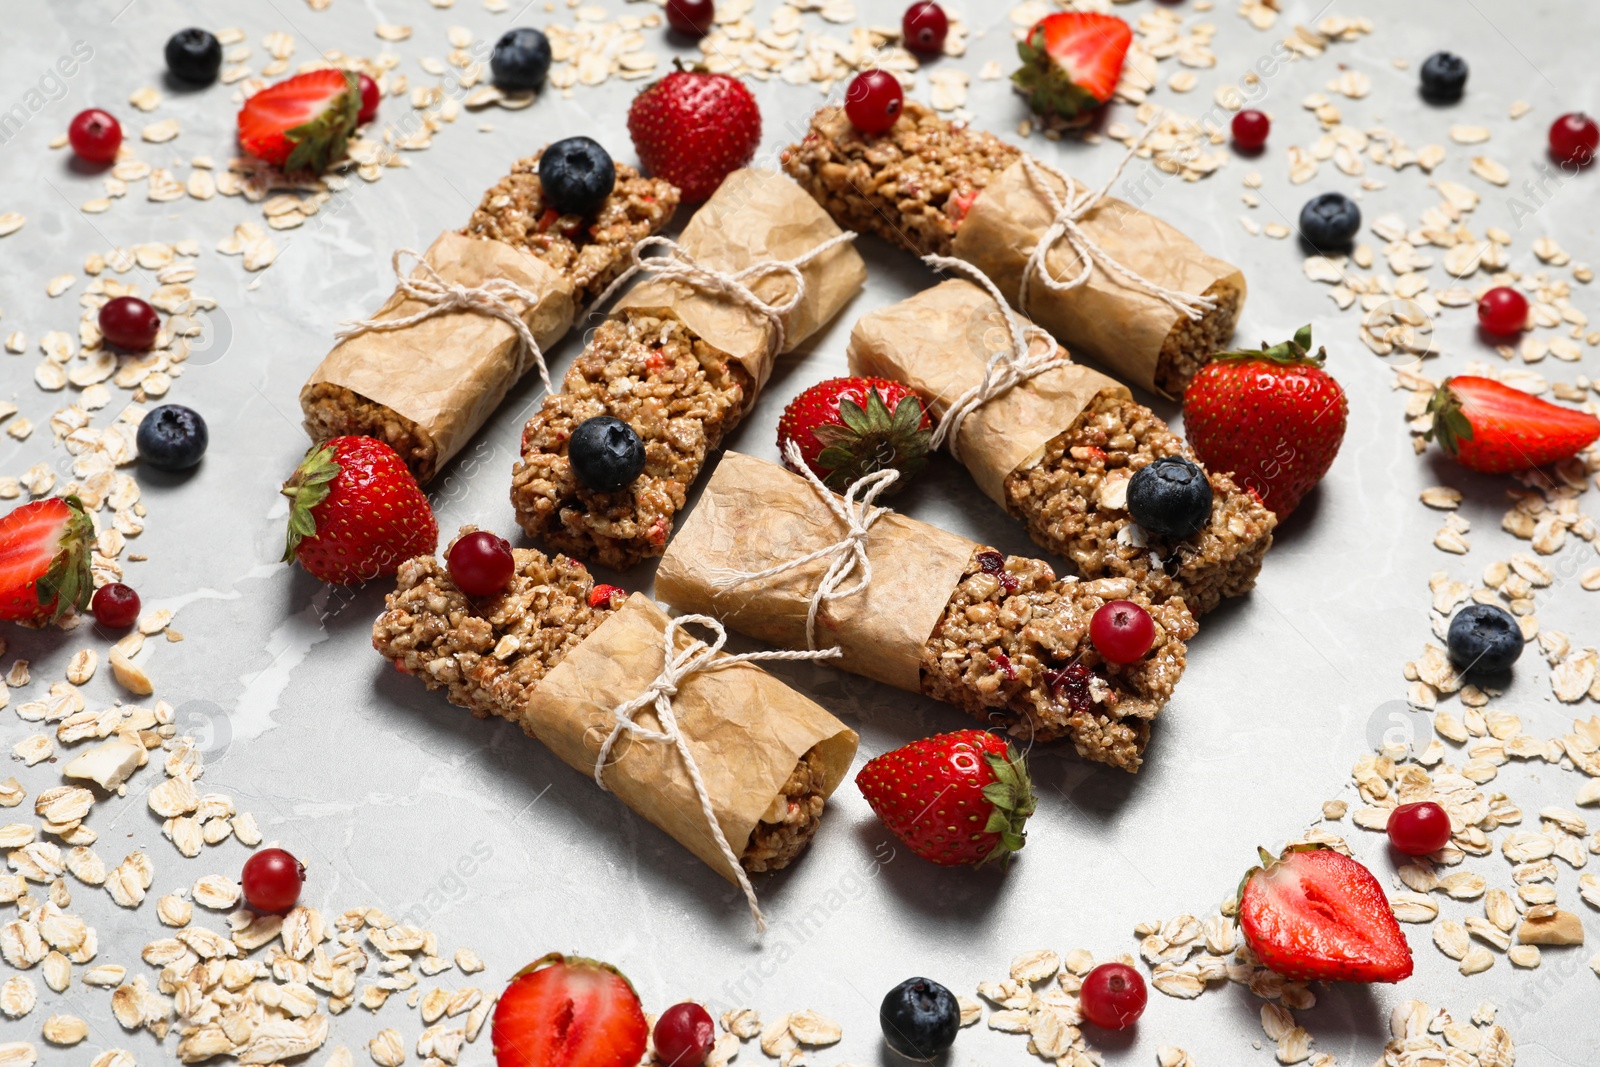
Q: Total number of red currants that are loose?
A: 13